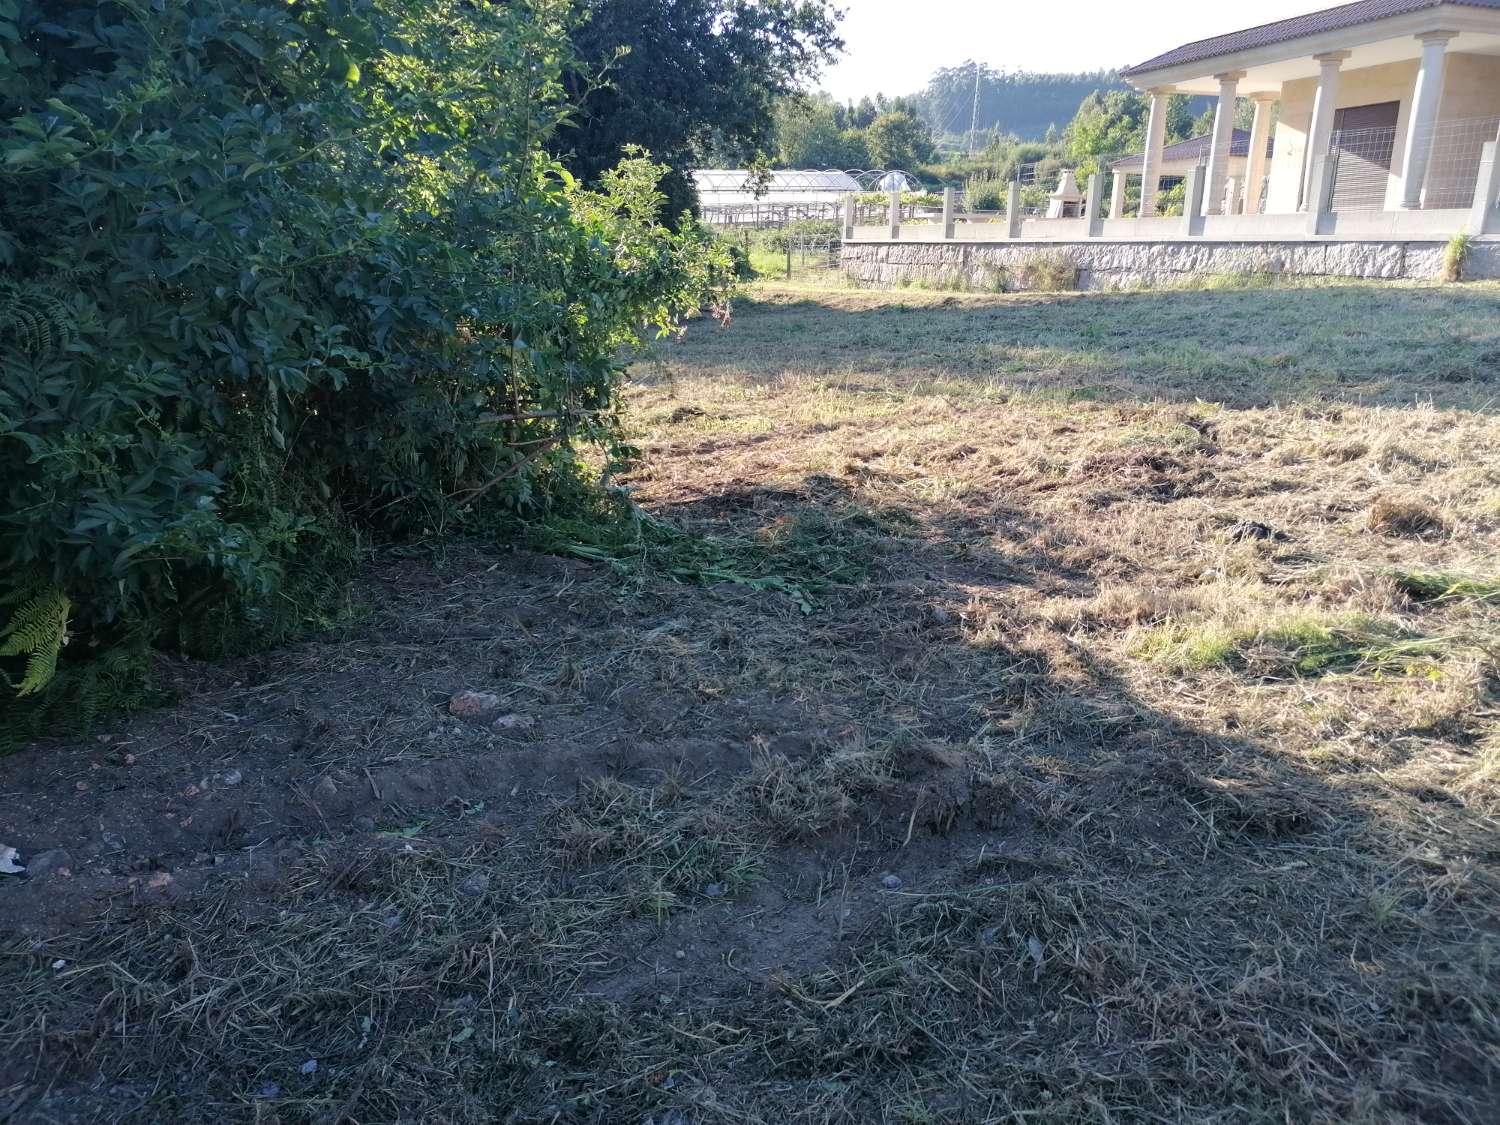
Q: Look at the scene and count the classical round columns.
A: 5